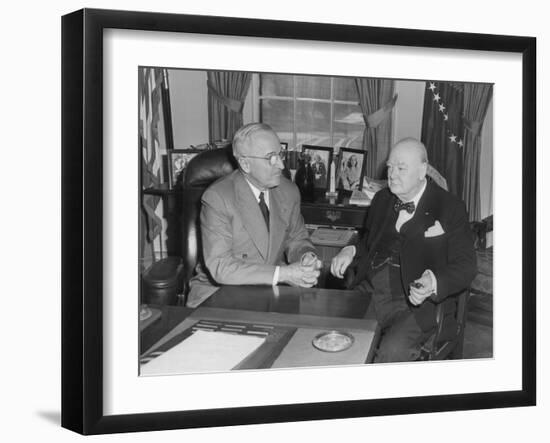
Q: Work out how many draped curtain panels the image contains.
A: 3